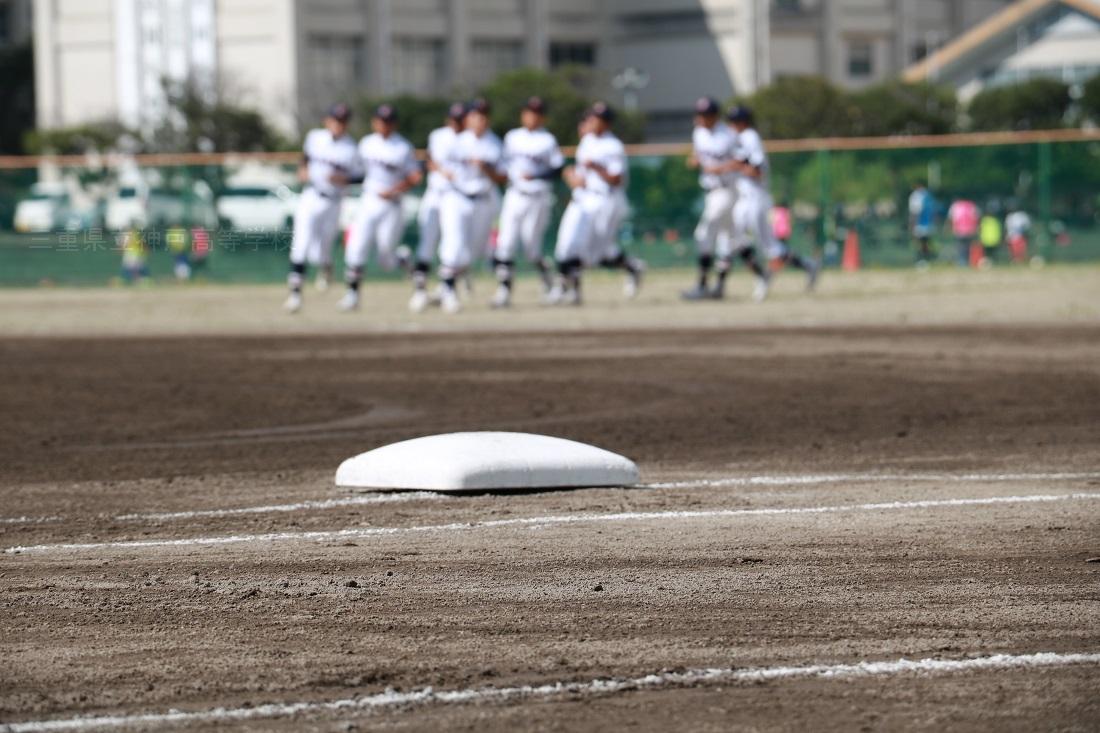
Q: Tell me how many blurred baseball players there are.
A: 9